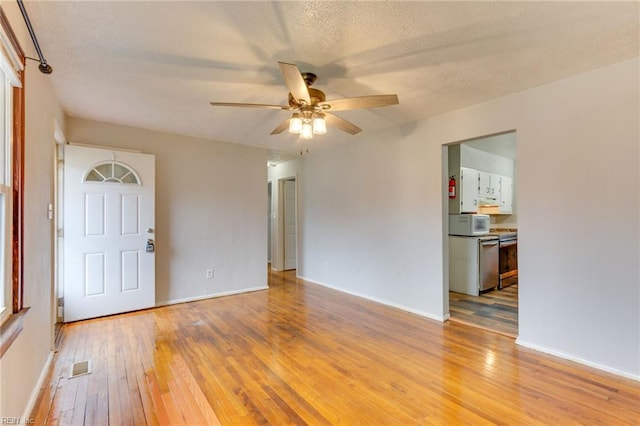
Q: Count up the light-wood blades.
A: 5